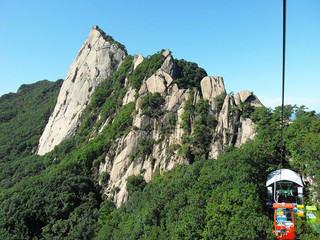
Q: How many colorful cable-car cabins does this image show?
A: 4